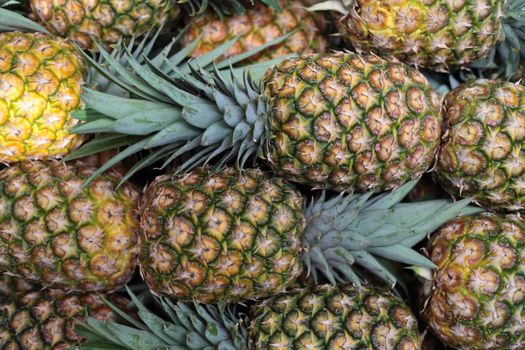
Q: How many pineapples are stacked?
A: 11